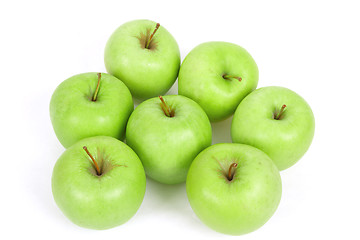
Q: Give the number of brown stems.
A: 7